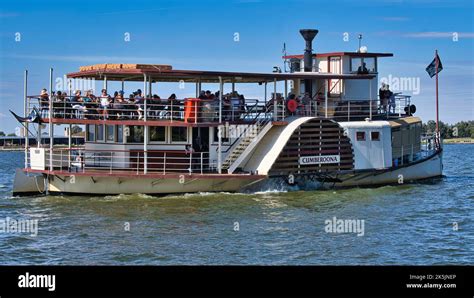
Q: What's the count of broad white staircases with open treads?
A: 1